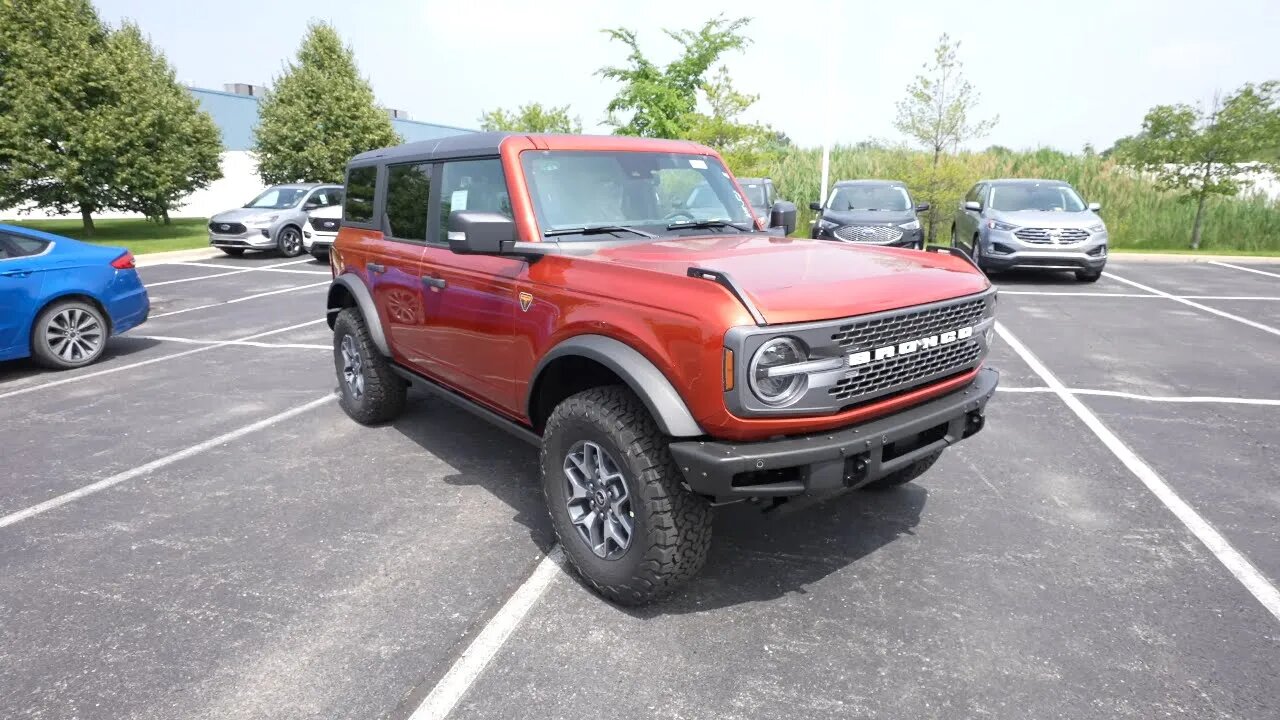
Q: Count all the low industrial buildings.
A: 1